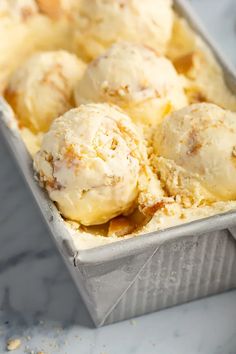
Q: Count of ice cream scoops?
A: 5